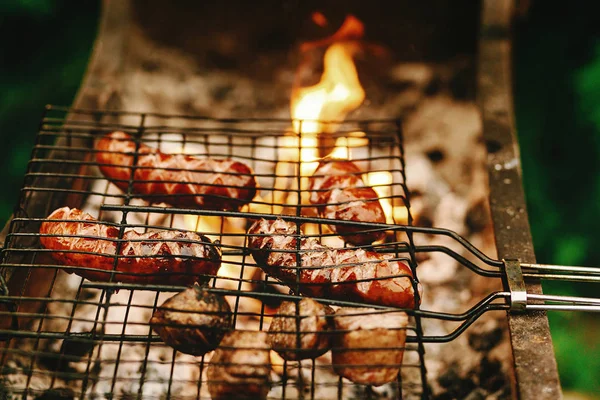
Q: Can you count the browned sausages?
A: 4